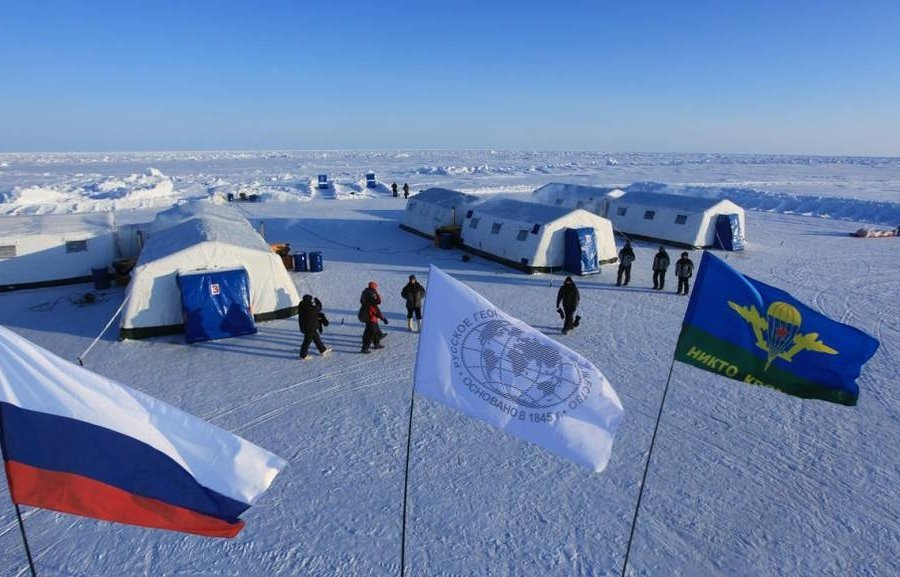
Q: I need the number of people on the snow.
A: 10